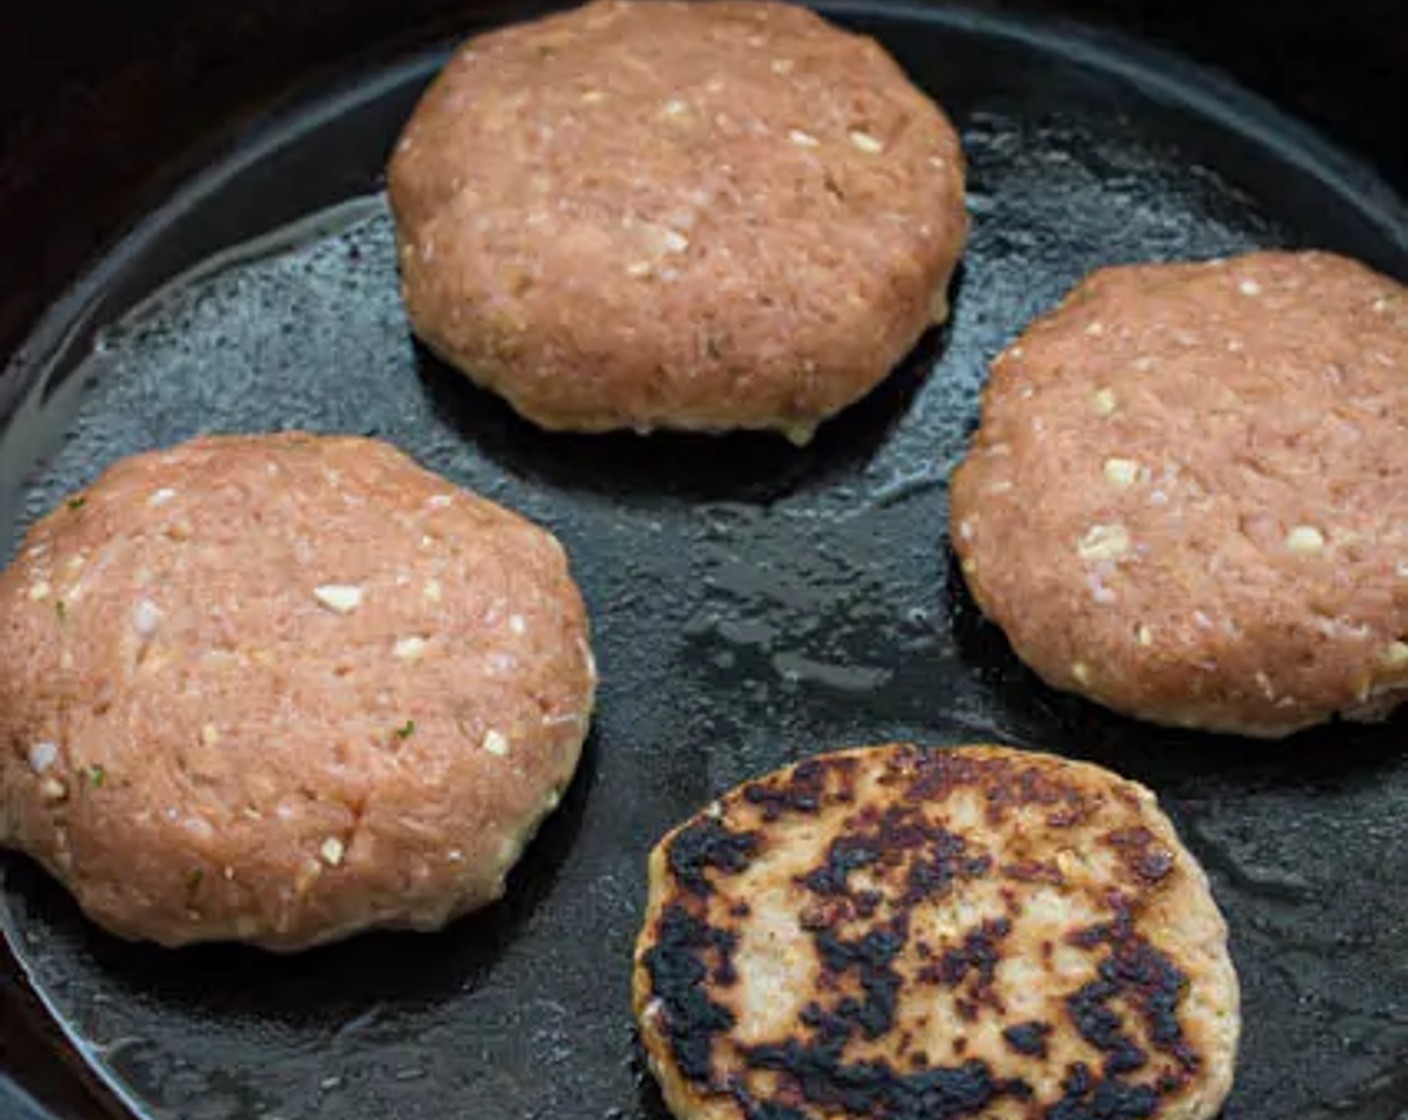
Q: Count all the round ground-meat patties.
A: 4